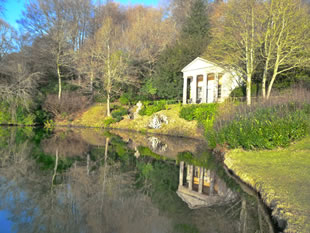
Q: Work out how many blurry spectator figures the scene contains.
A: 0